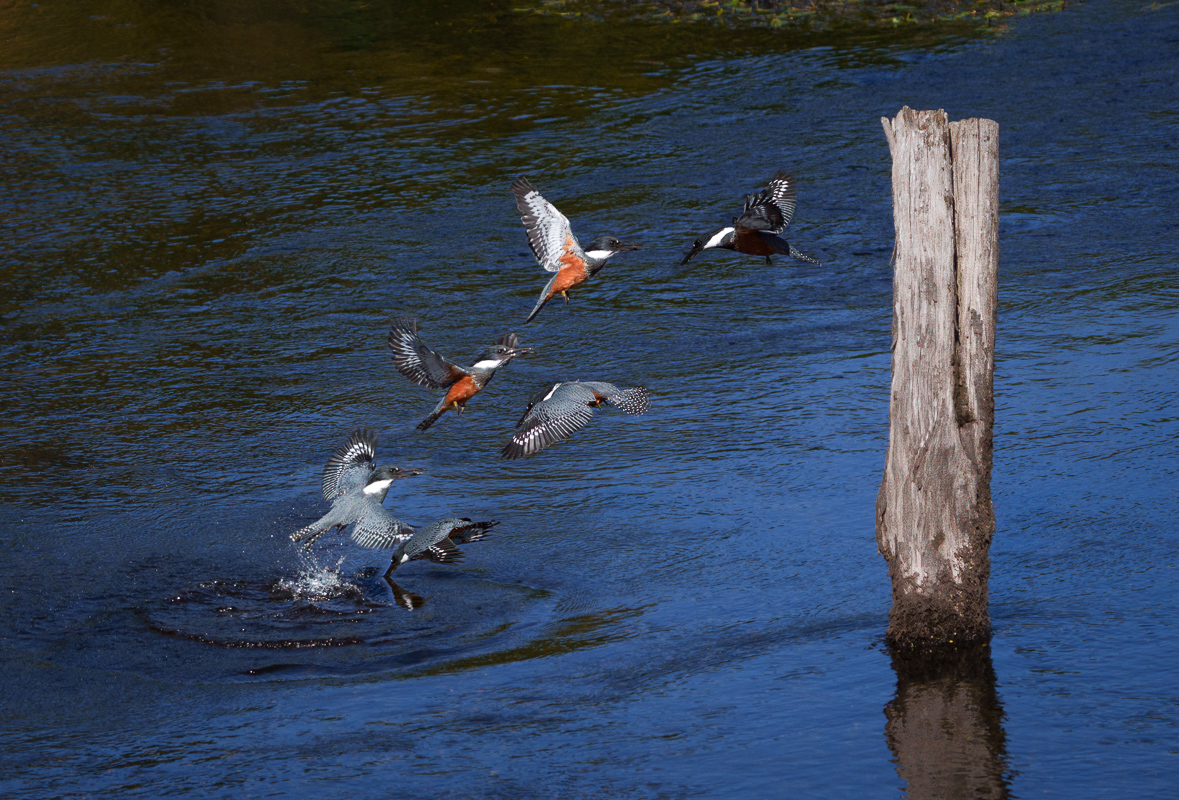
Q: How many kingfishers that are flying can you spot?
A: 6